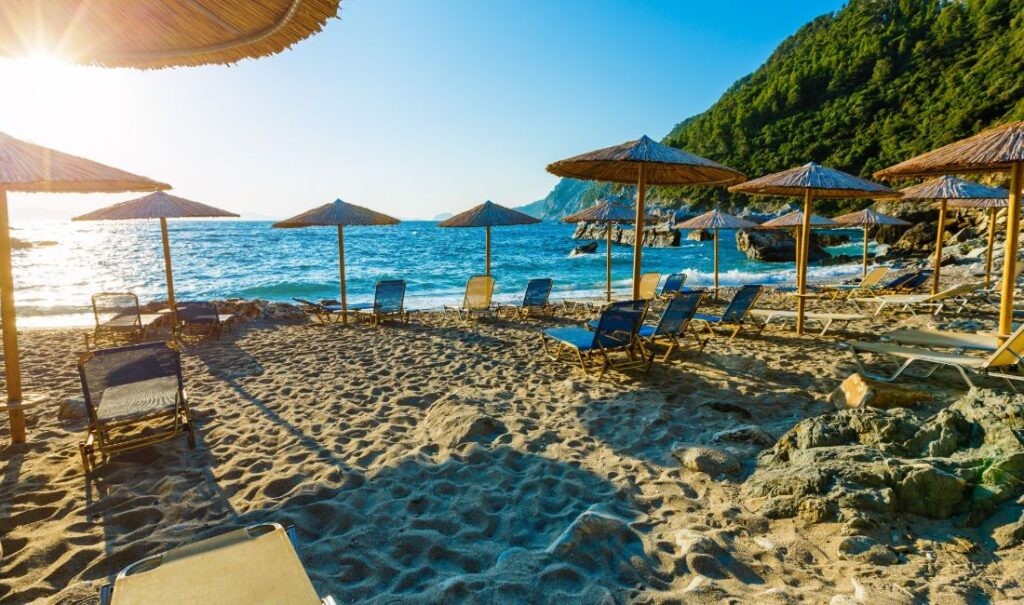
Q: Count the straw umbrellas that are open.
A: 14